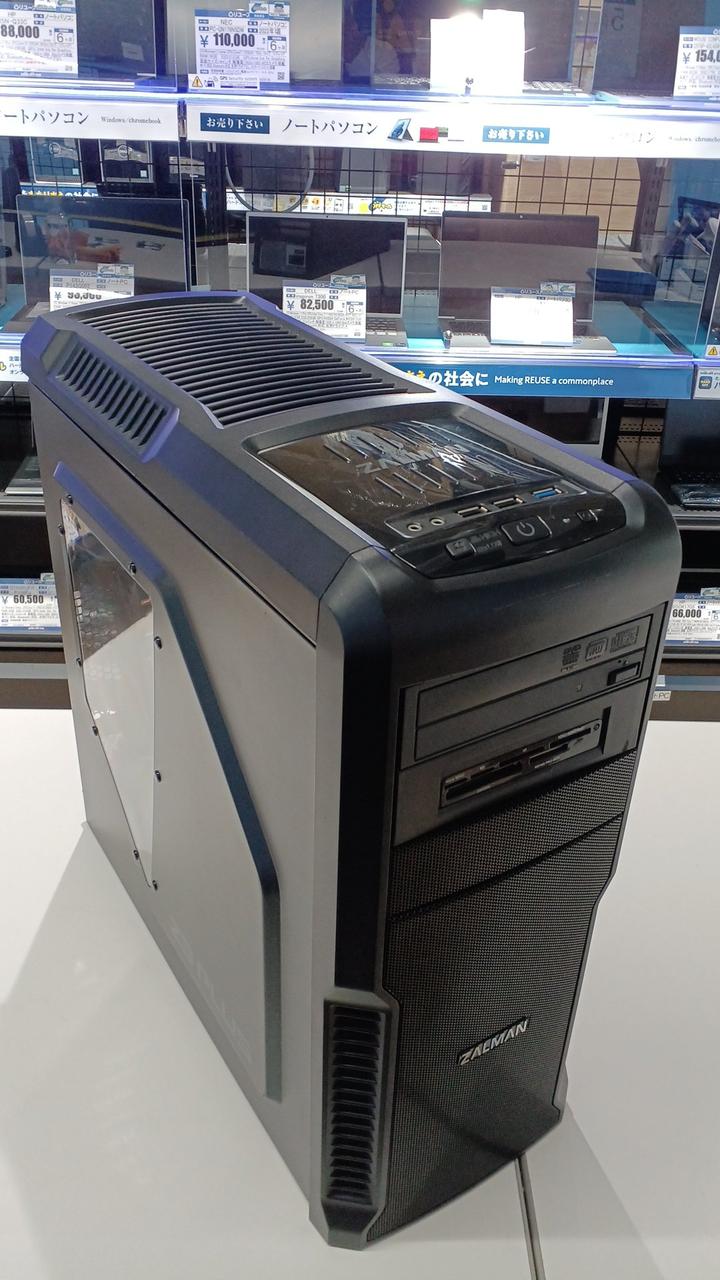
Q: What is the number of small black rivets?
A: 9